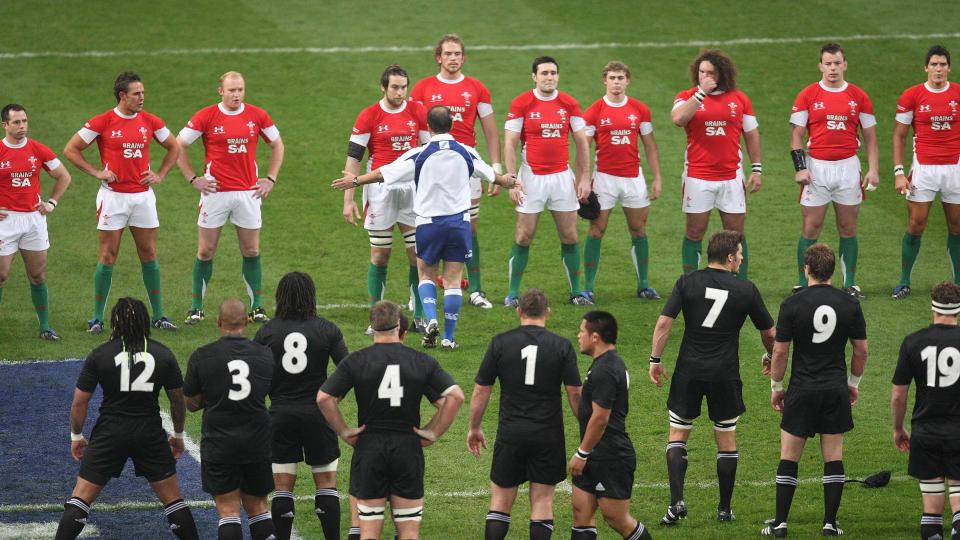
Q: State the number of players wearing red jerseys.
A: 10